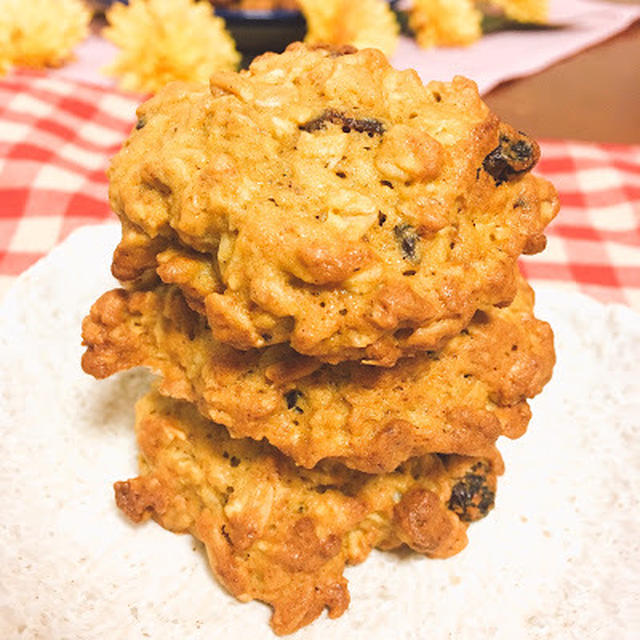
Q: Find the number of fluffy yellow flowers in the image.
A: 5